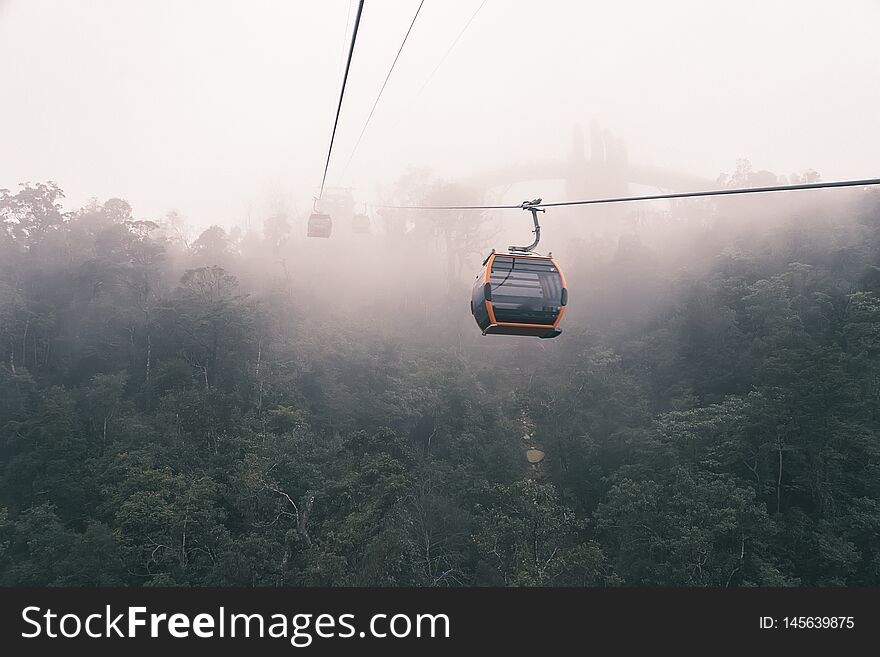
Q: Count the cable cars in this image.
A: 3